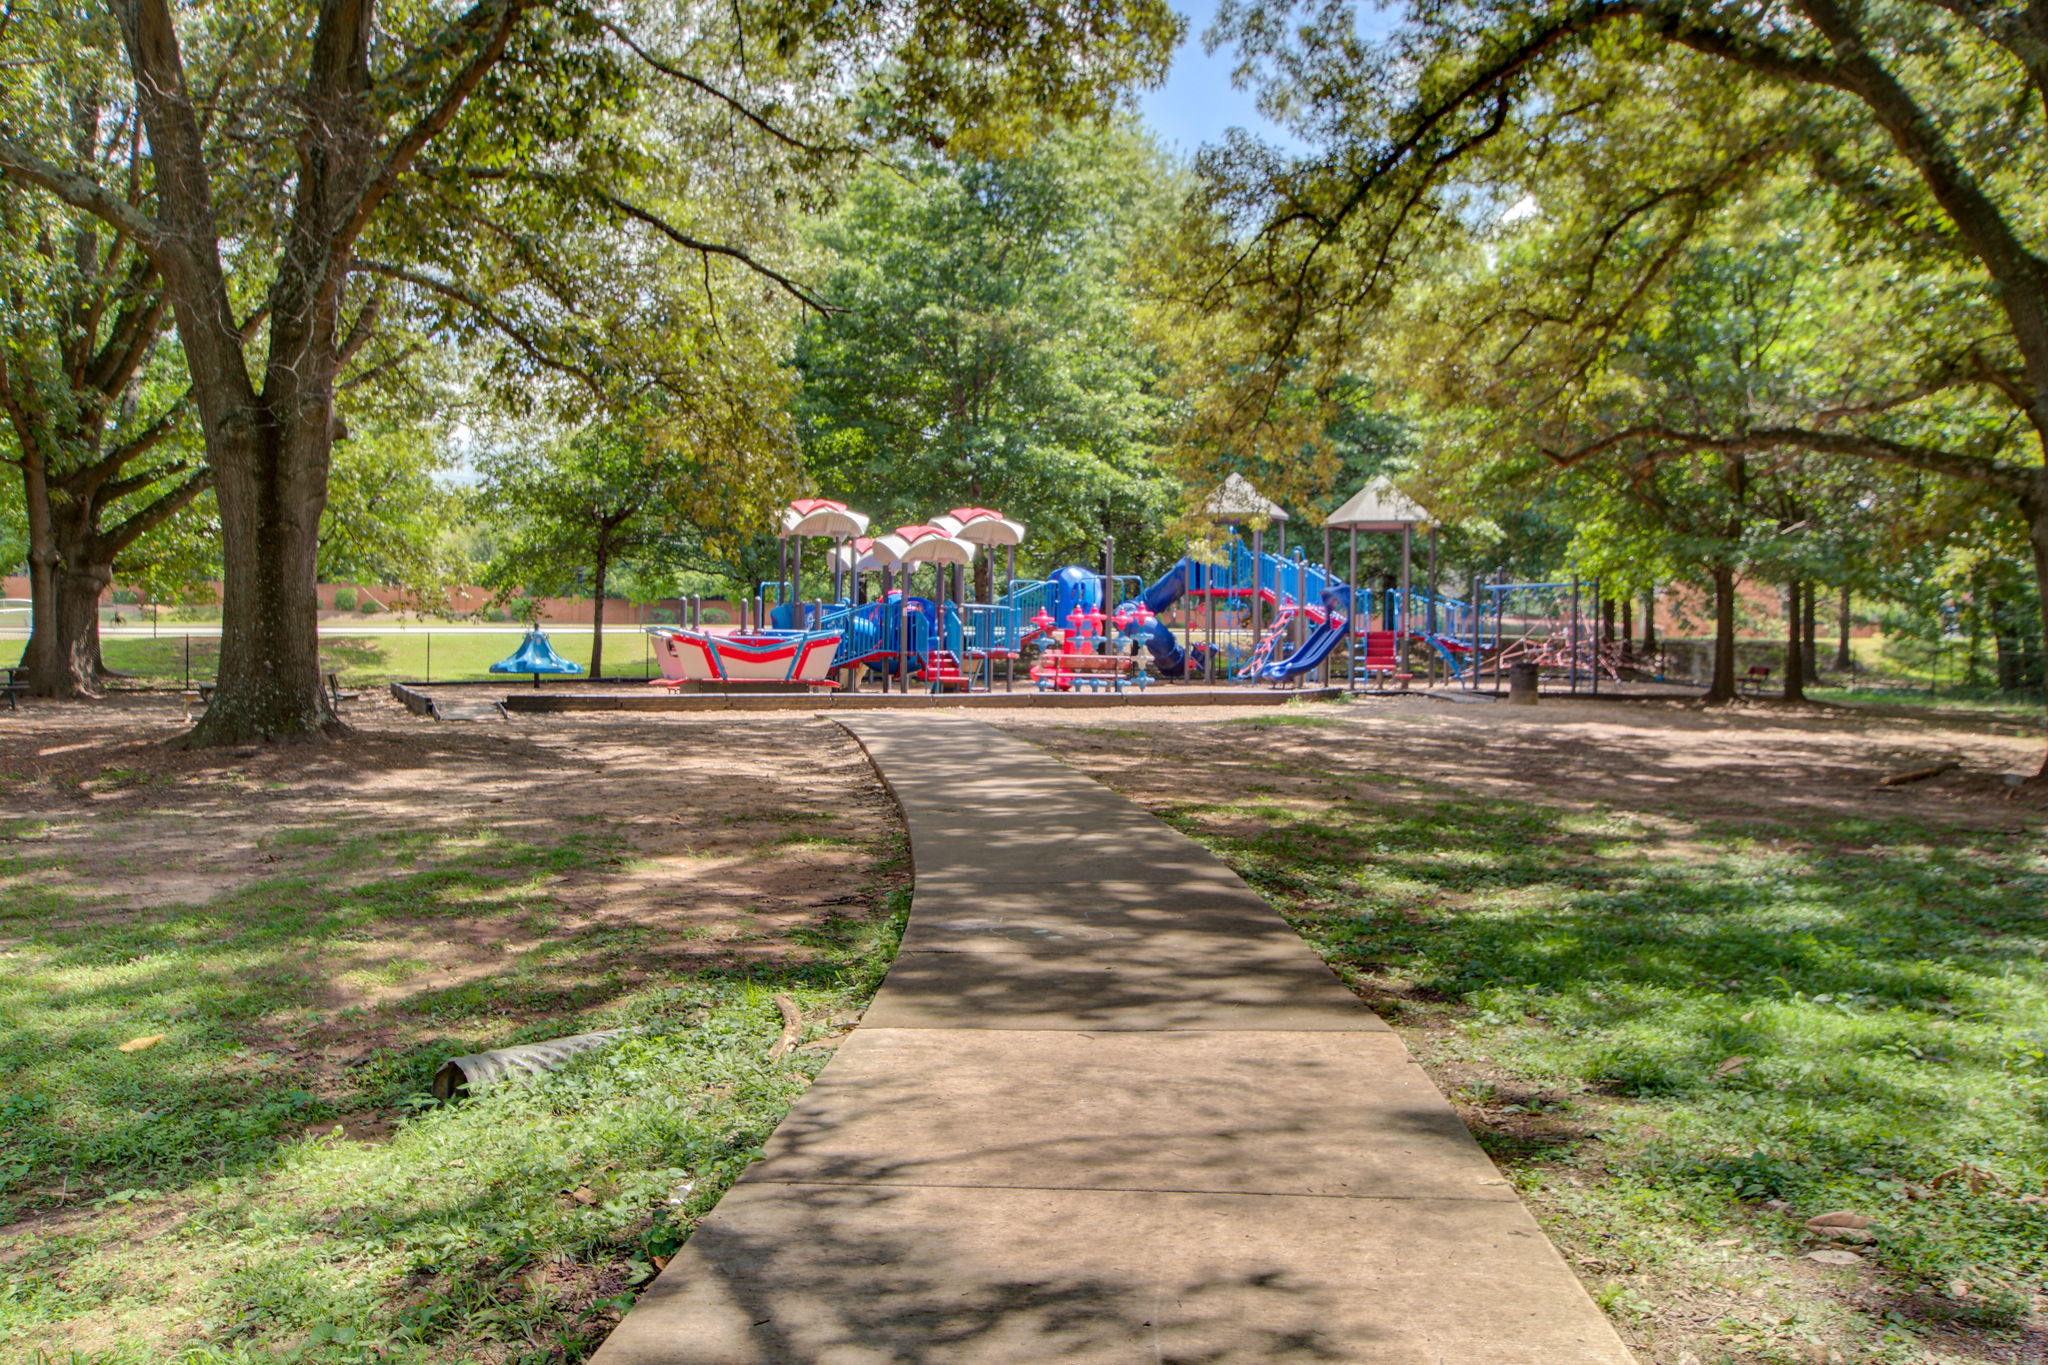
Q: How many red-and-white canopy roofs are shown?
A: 4